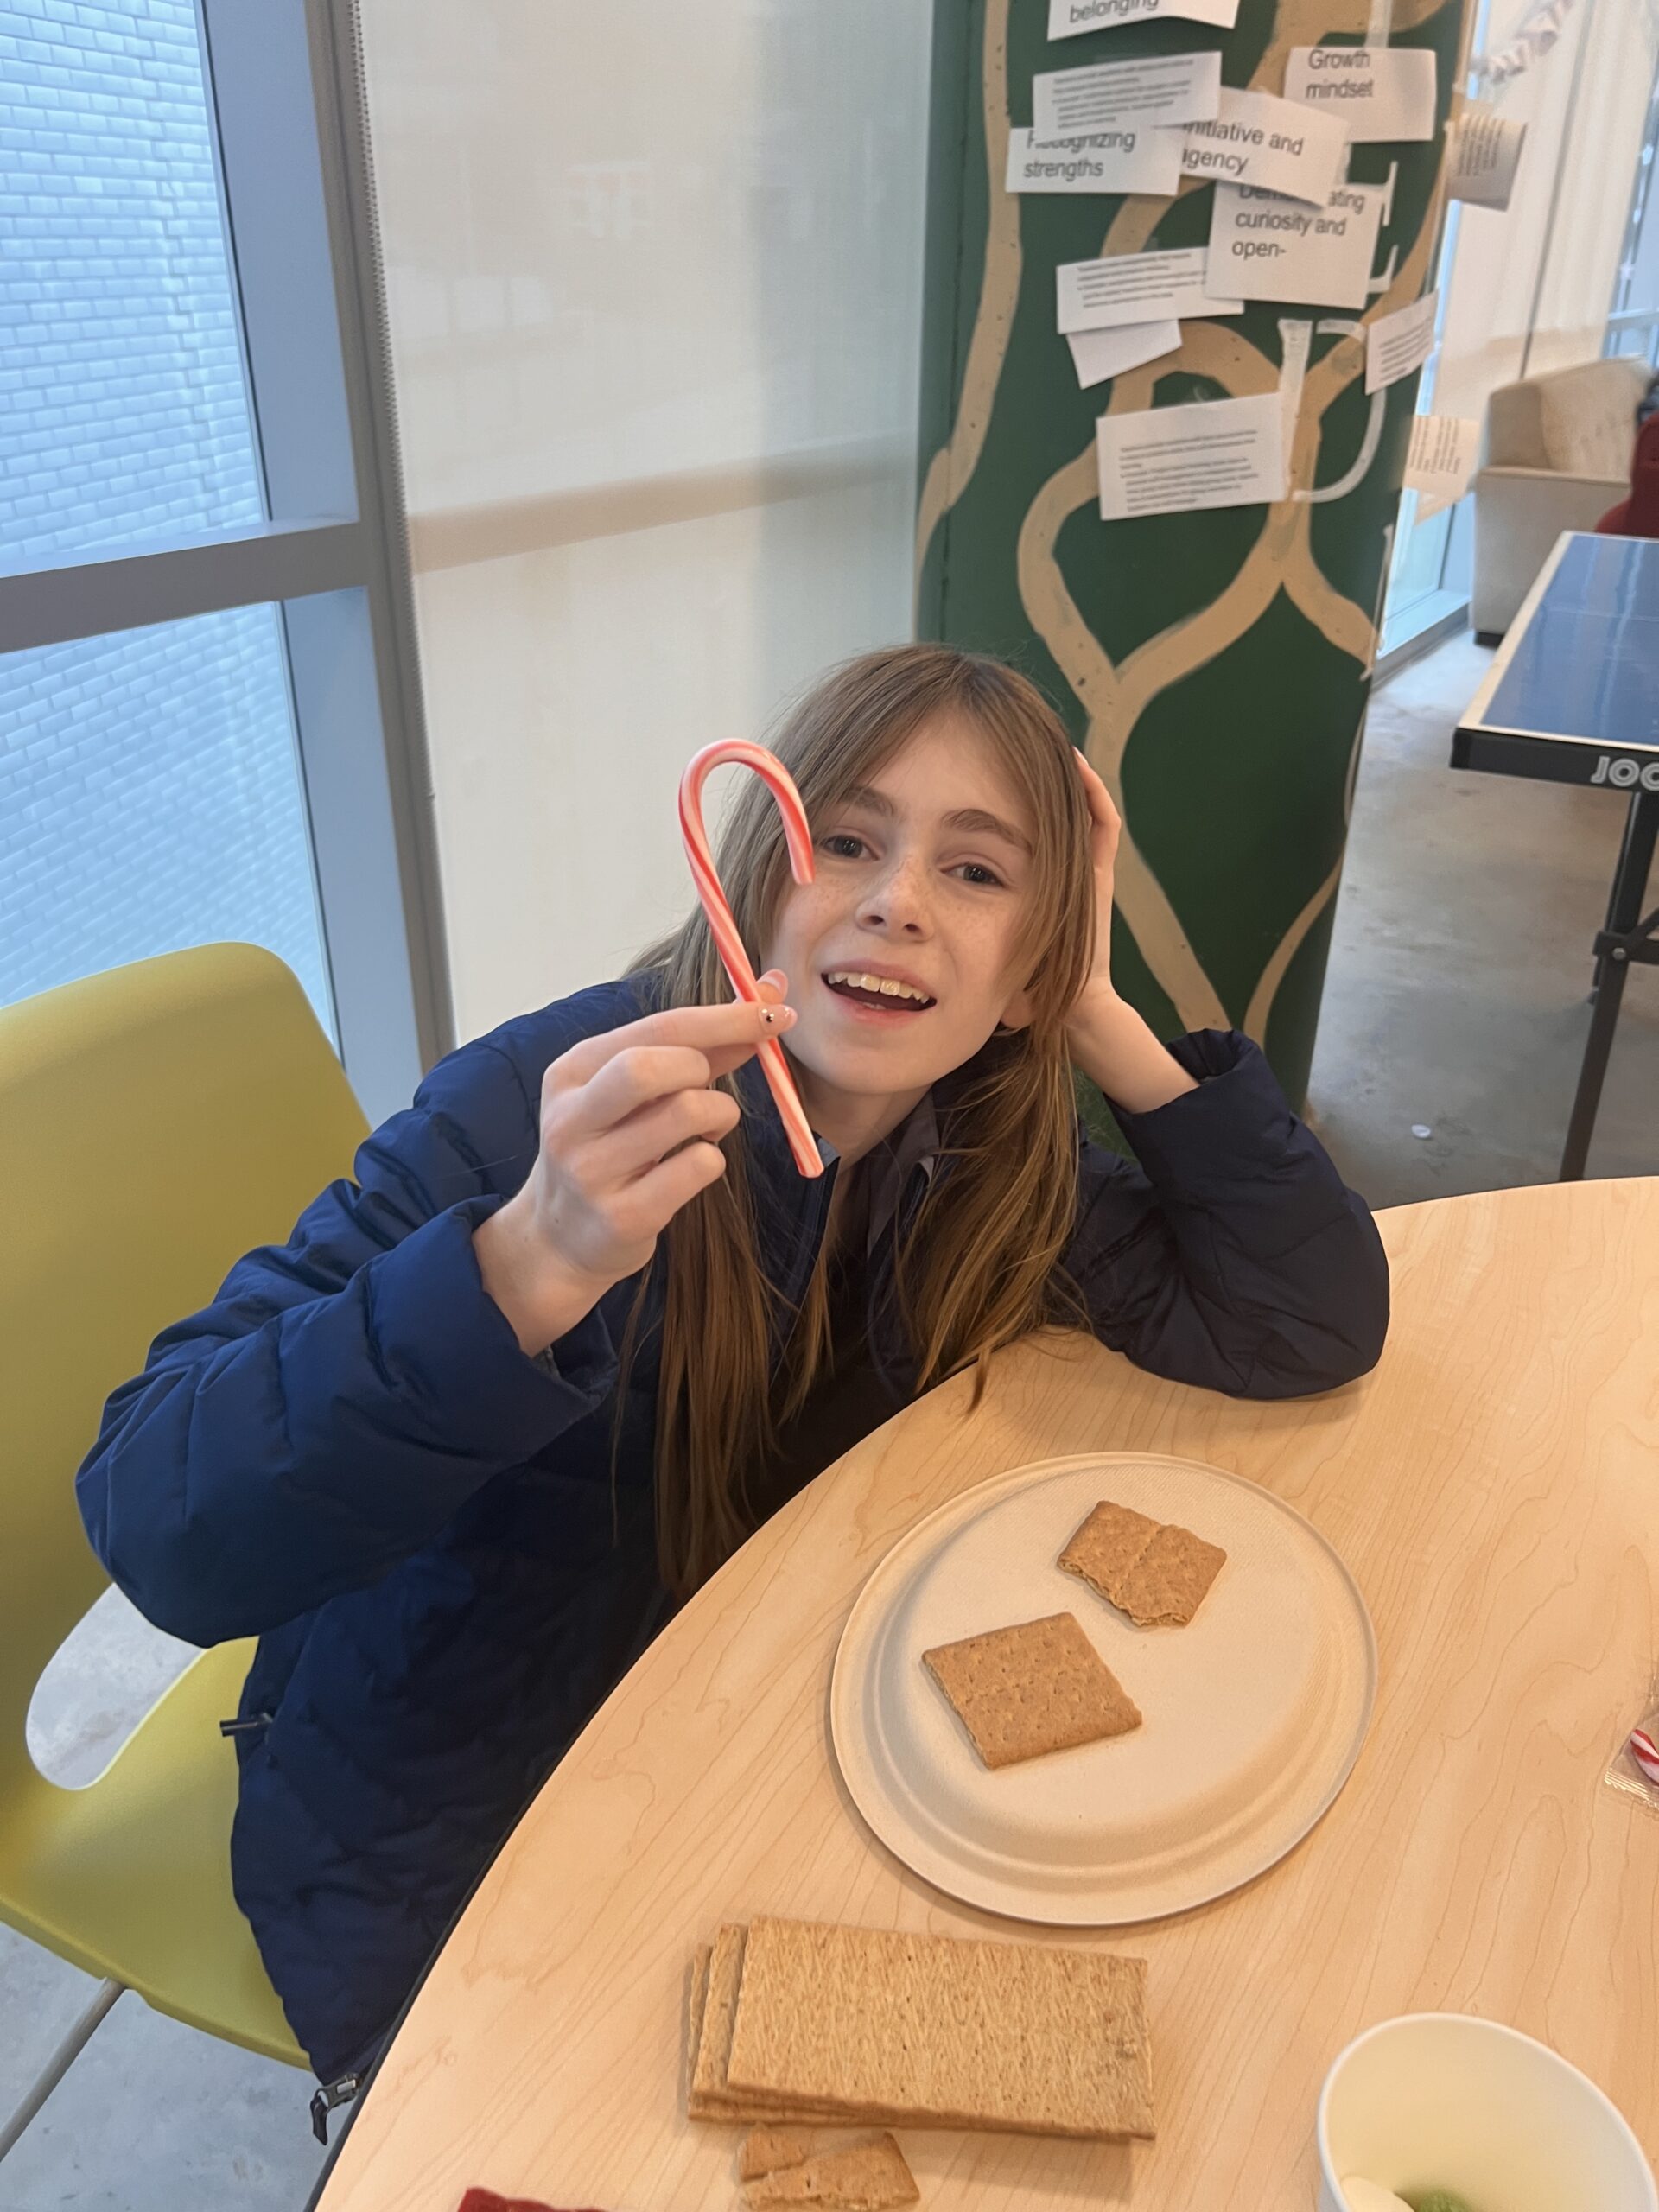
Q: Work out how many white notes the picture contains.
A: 12